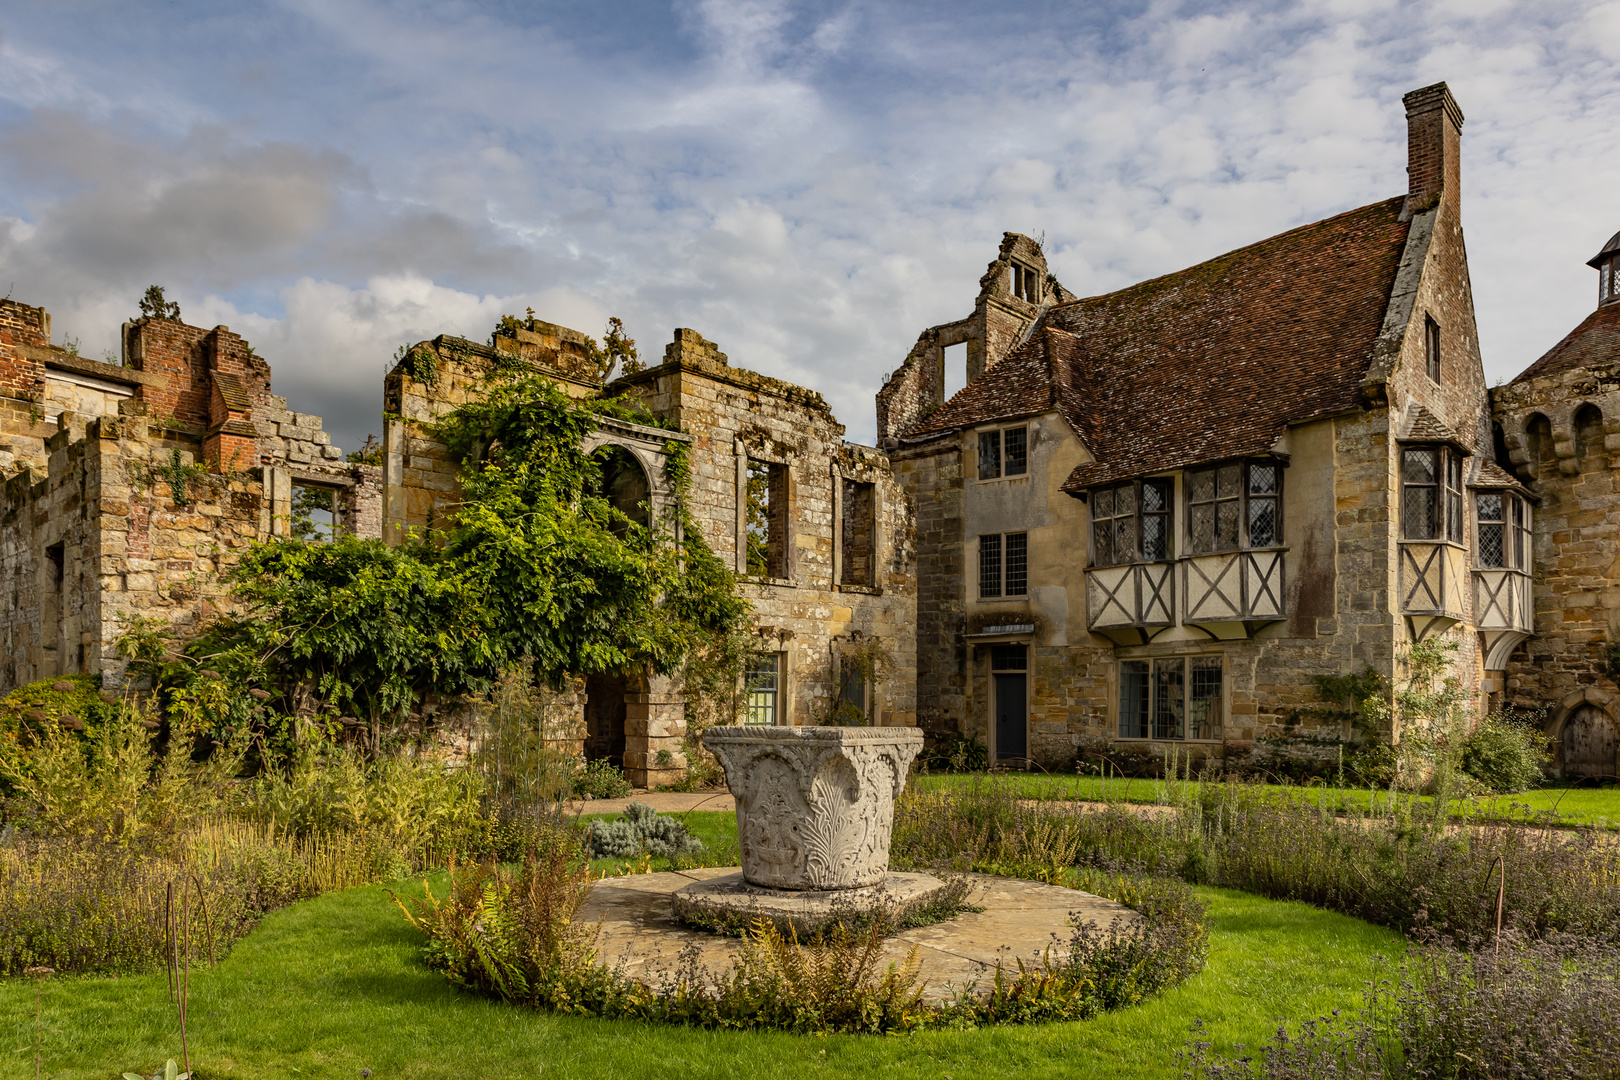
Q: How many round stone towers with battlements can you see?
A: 1